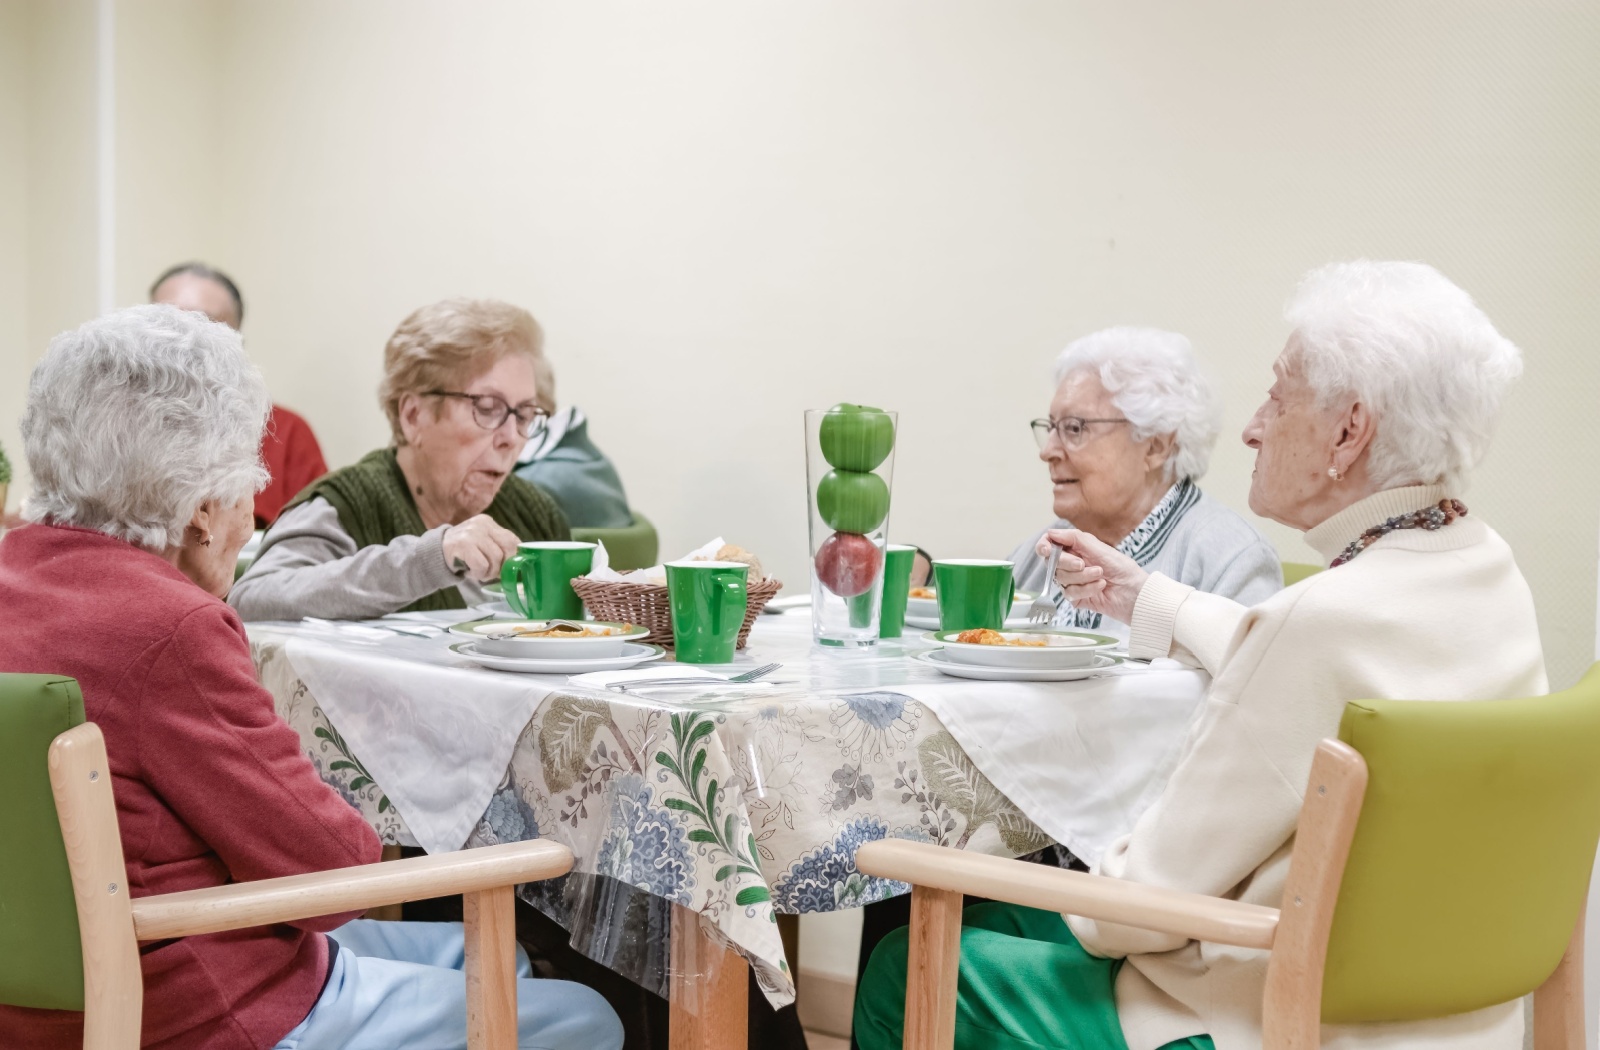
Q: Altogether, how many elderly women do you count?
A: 4